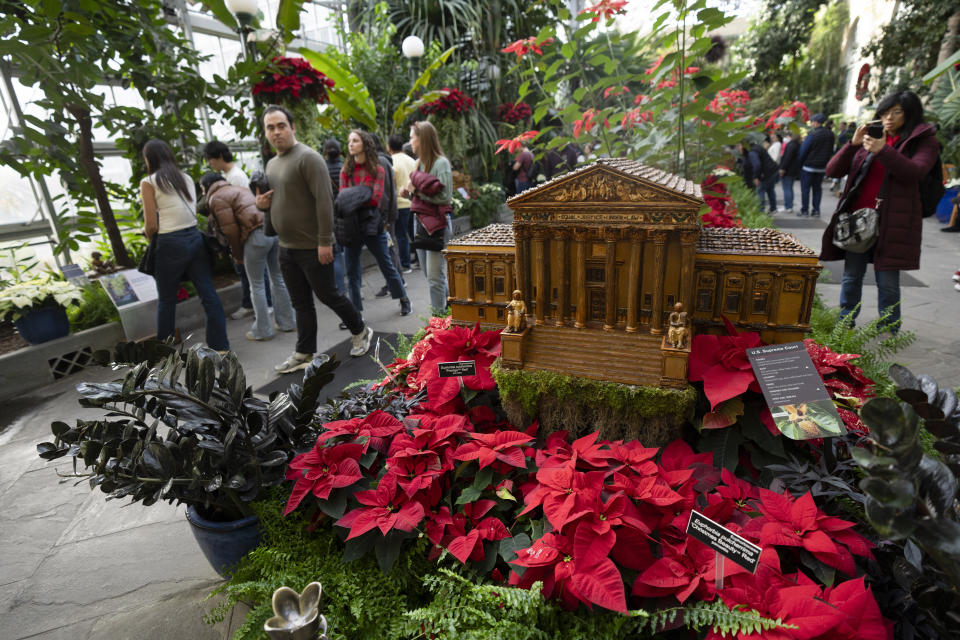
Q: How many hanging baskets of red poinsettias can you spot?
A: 3